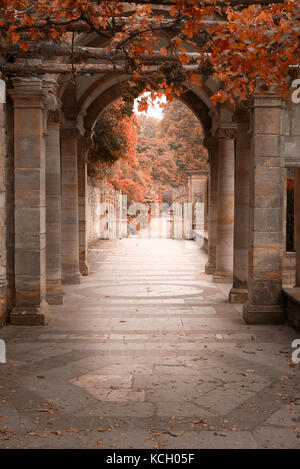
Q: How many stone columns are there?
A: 8